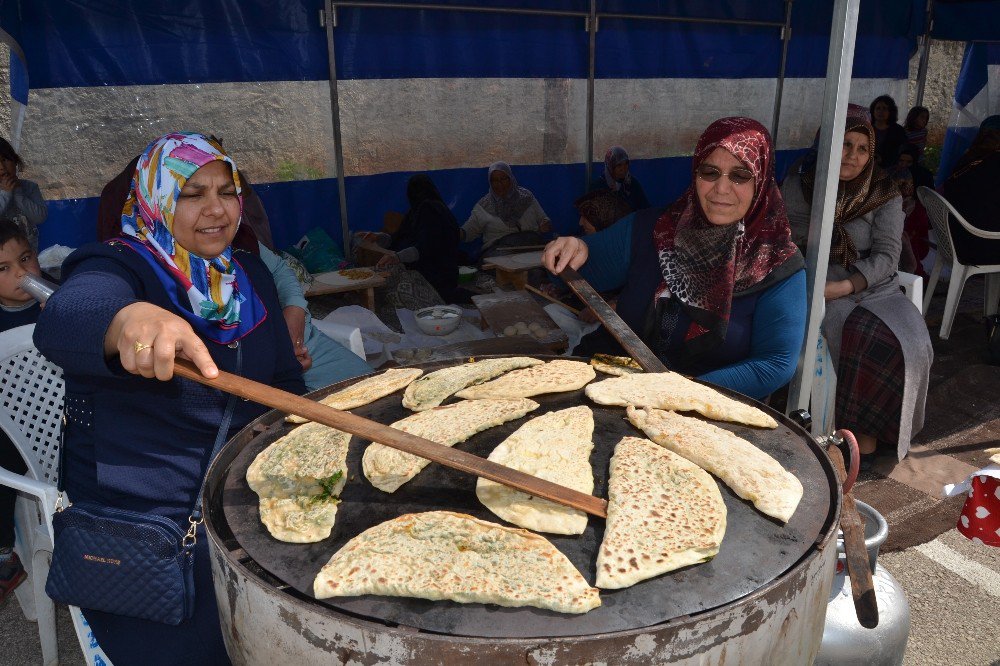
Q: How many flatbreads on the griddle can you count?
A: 11